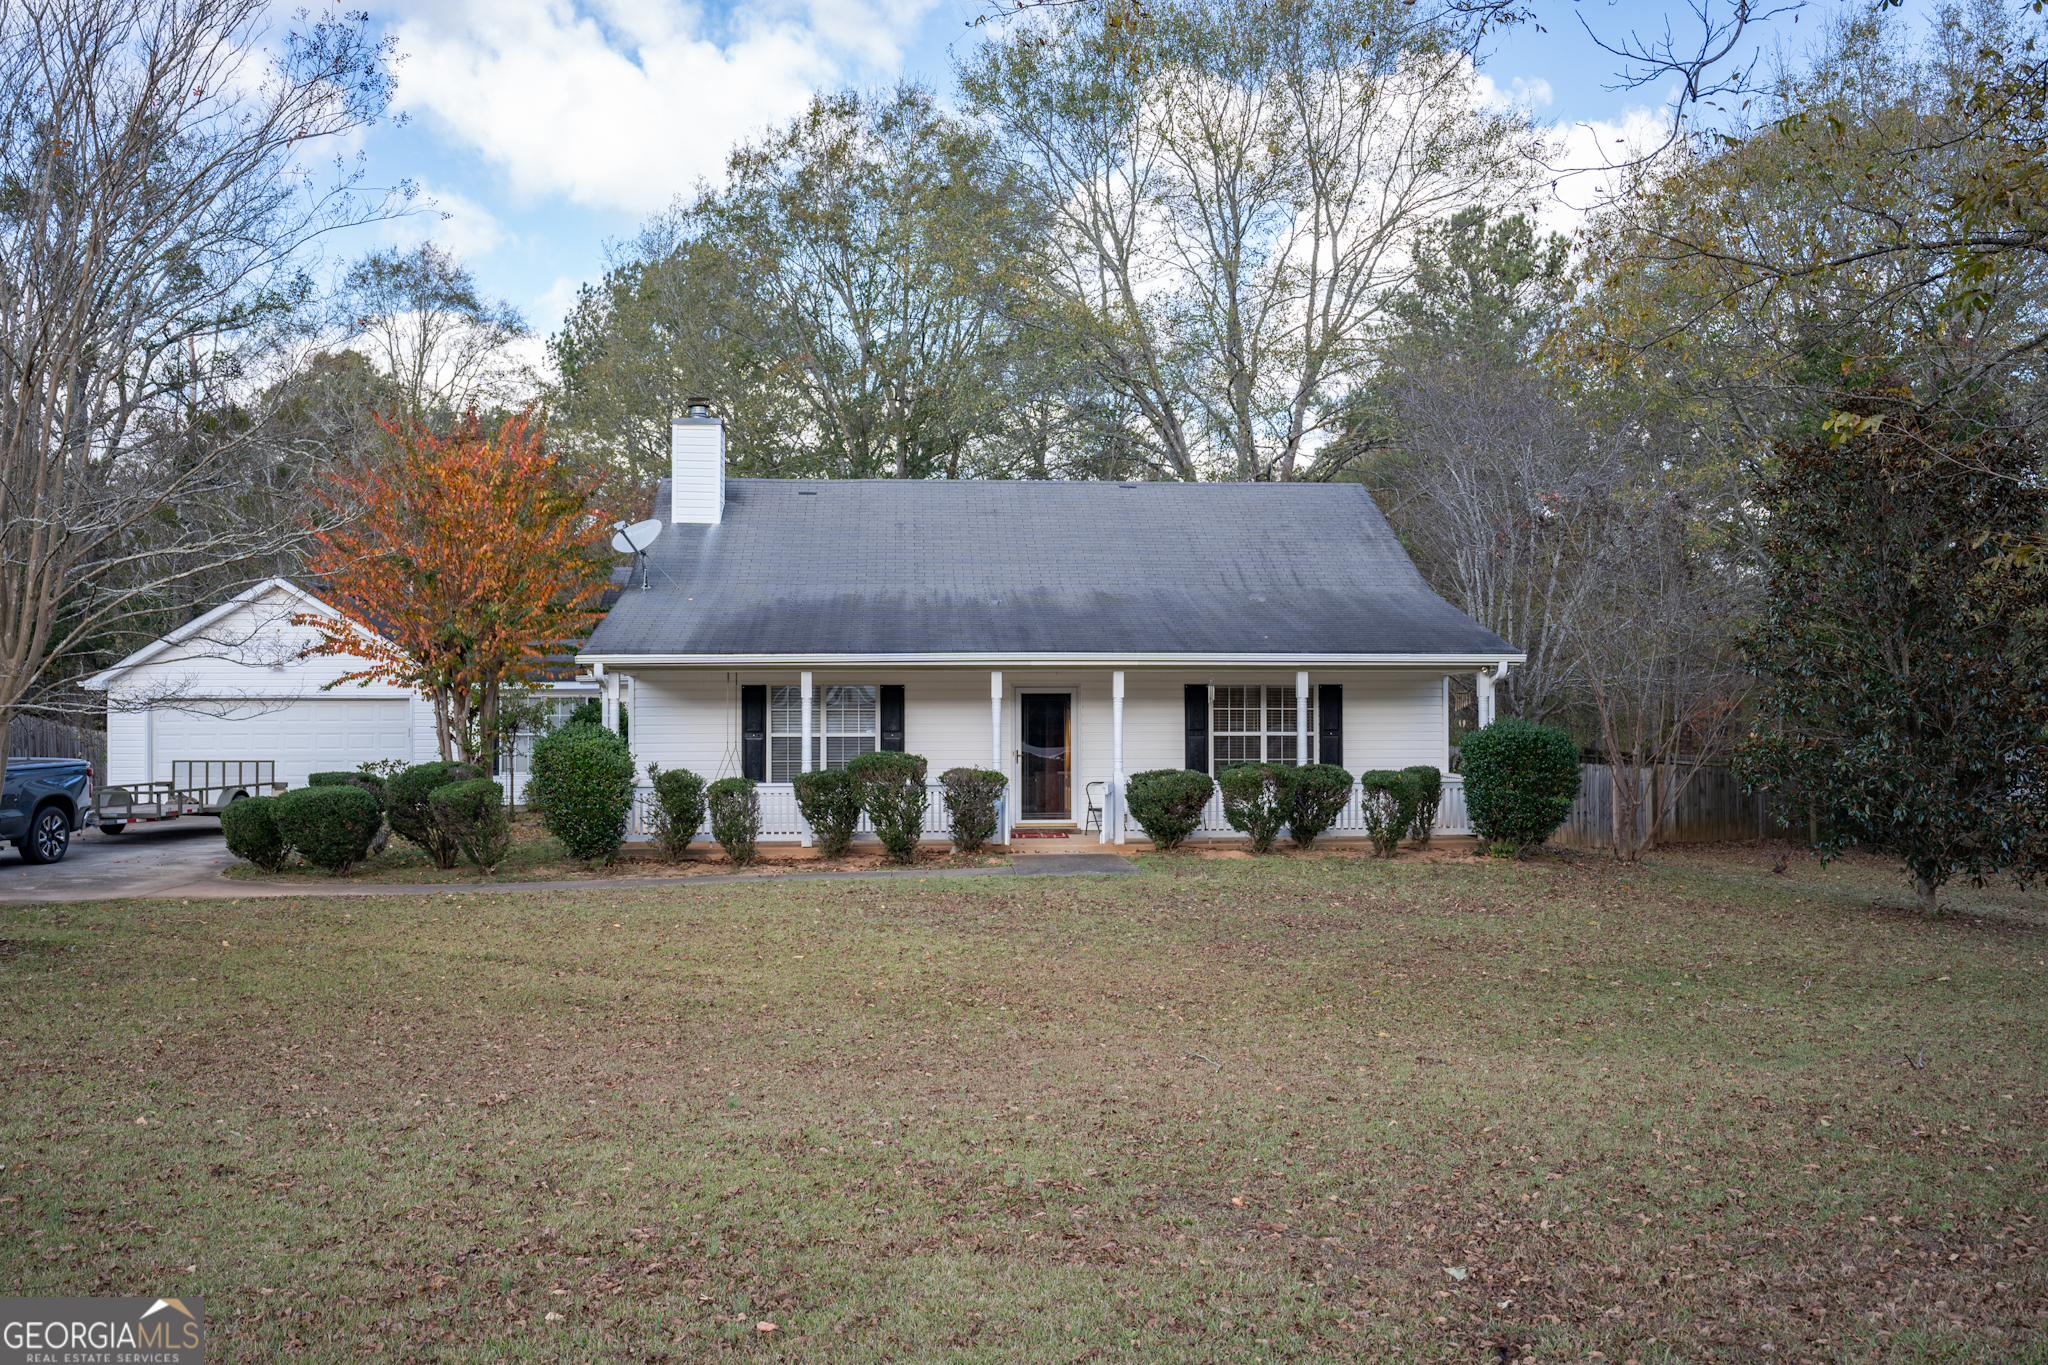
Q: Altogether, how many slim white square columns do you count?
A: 6